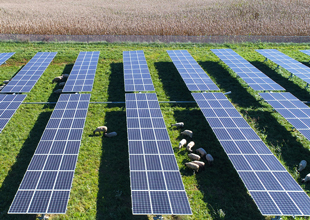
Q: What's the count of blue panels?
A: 13